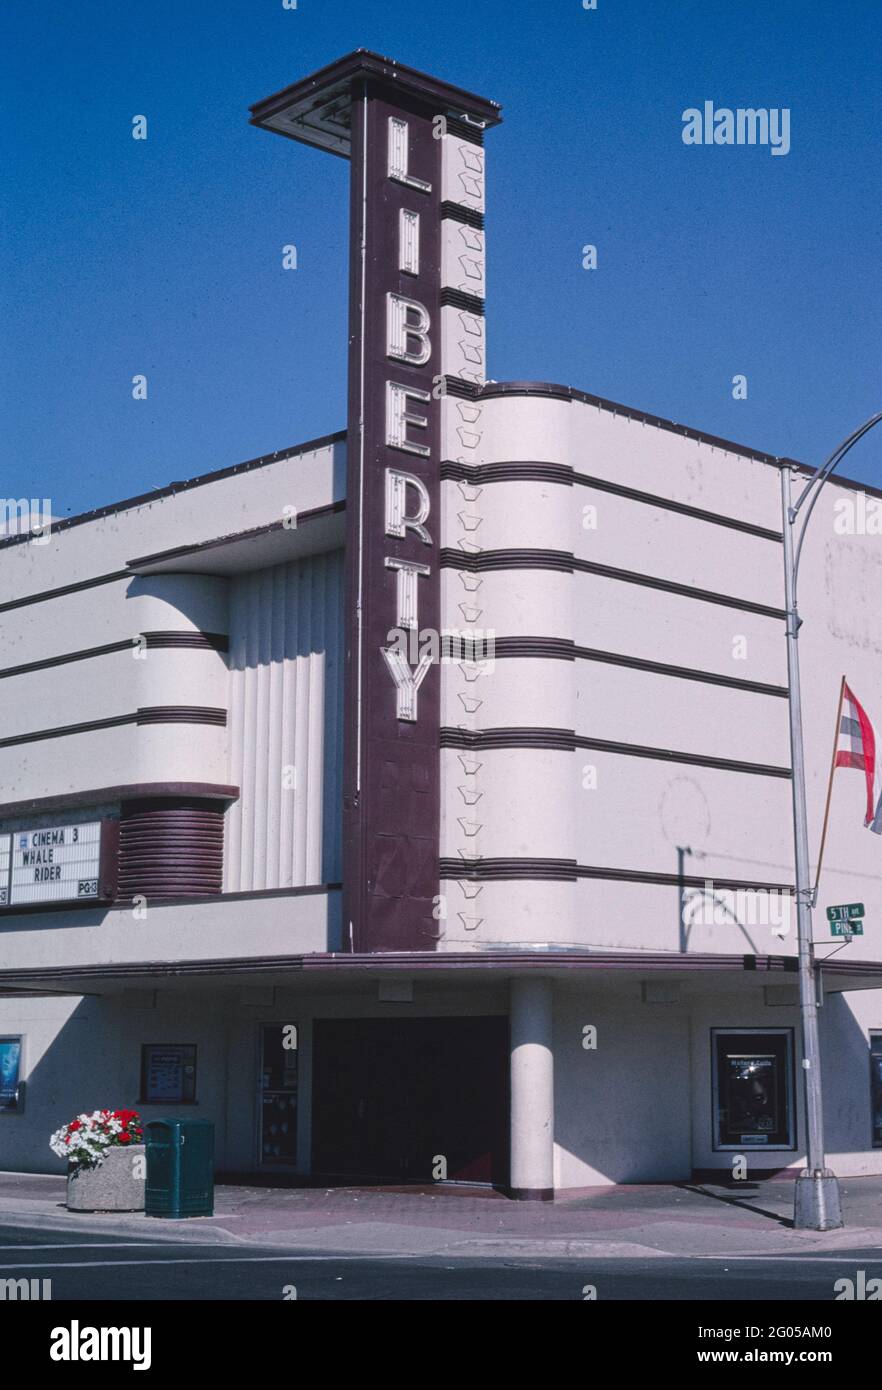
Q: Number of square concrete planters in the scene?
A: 1